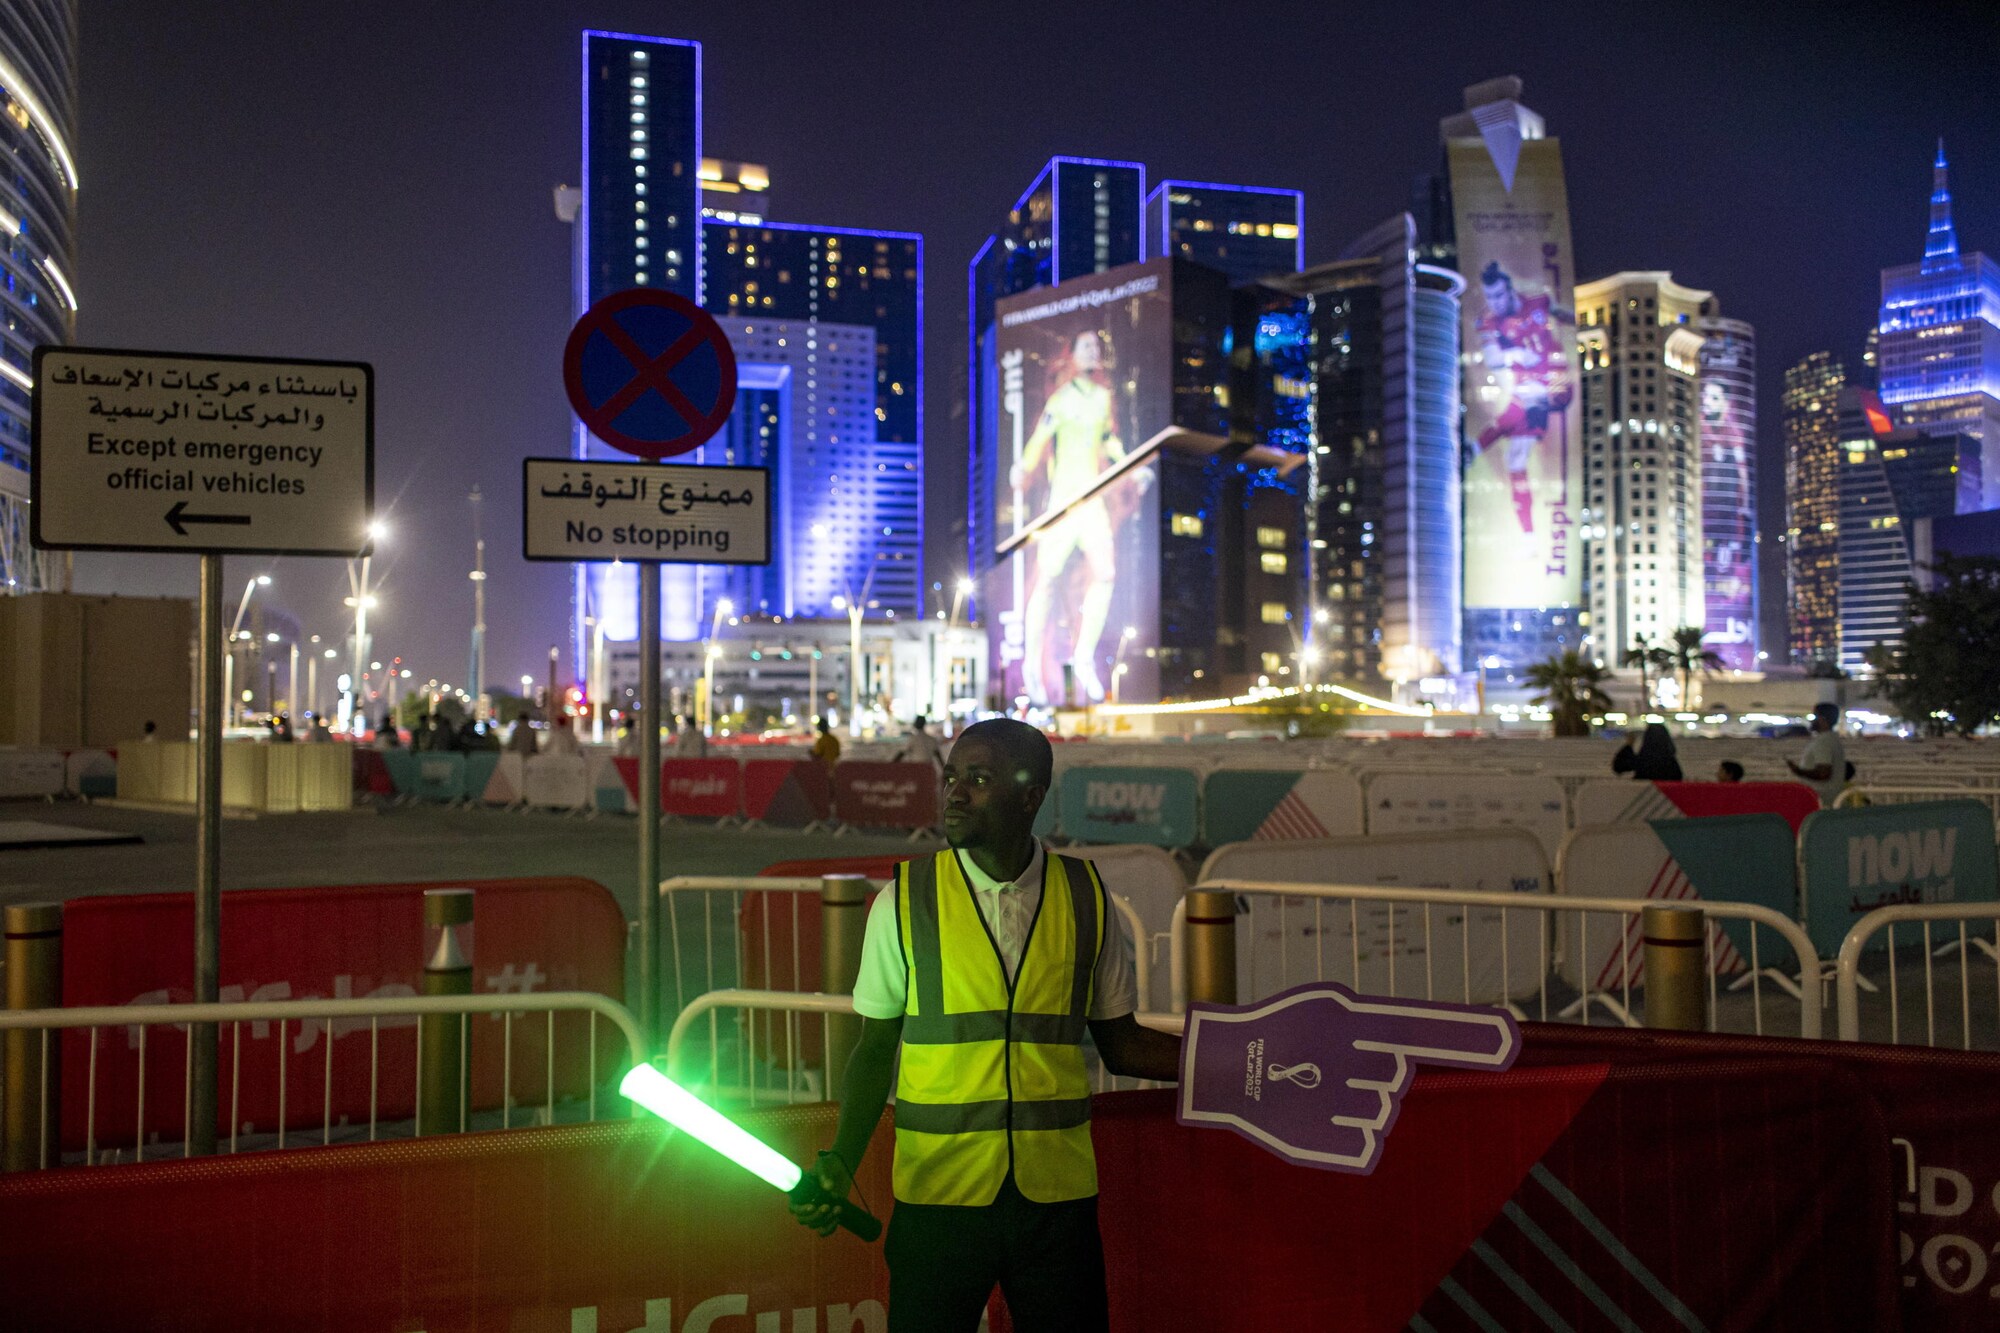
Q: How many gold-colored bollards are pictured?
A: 5